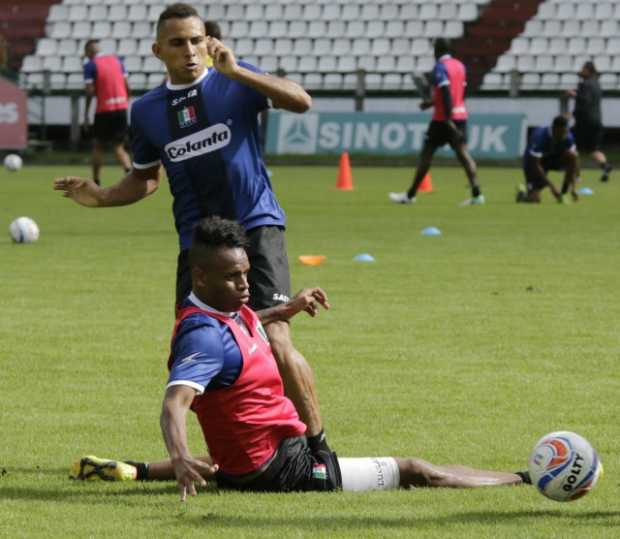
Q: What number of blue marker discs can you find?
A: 3